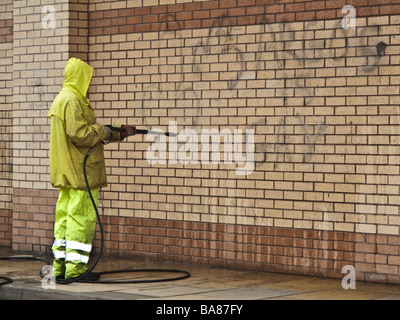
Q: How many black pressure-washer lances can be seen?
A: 1